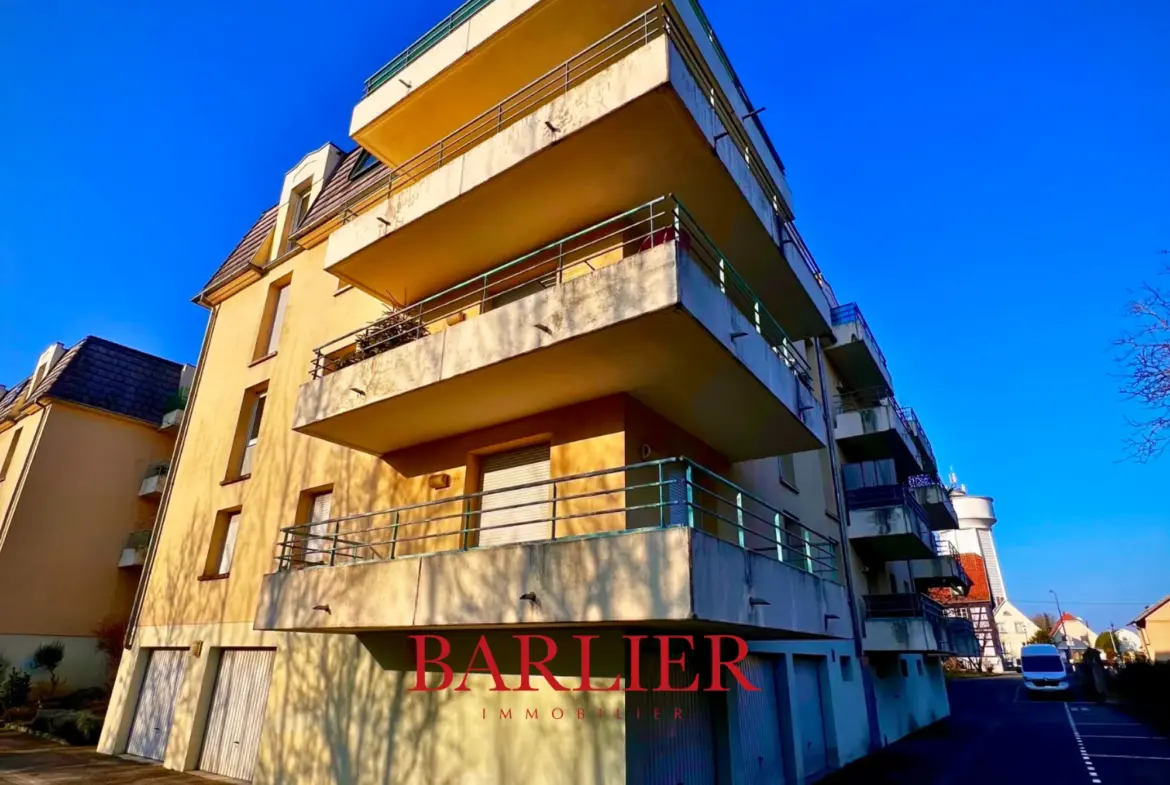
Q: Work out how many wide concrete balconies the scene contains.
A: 4